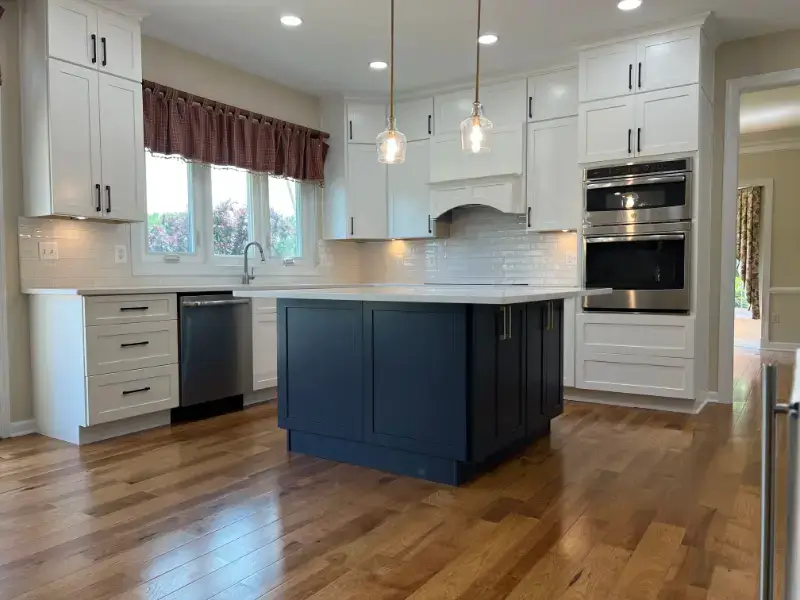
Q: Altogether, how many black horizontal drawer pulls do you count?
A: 3